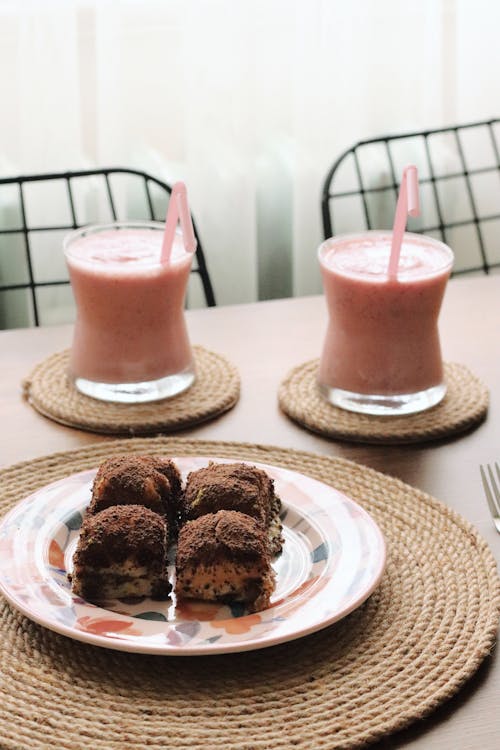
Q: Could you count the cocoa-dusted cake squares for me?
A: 4